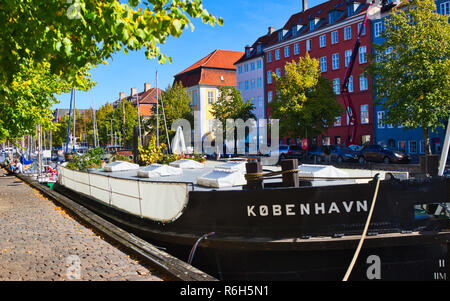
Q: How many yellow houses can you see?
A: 1